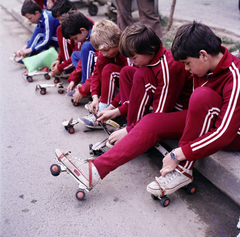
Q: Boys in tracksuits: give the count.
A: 6